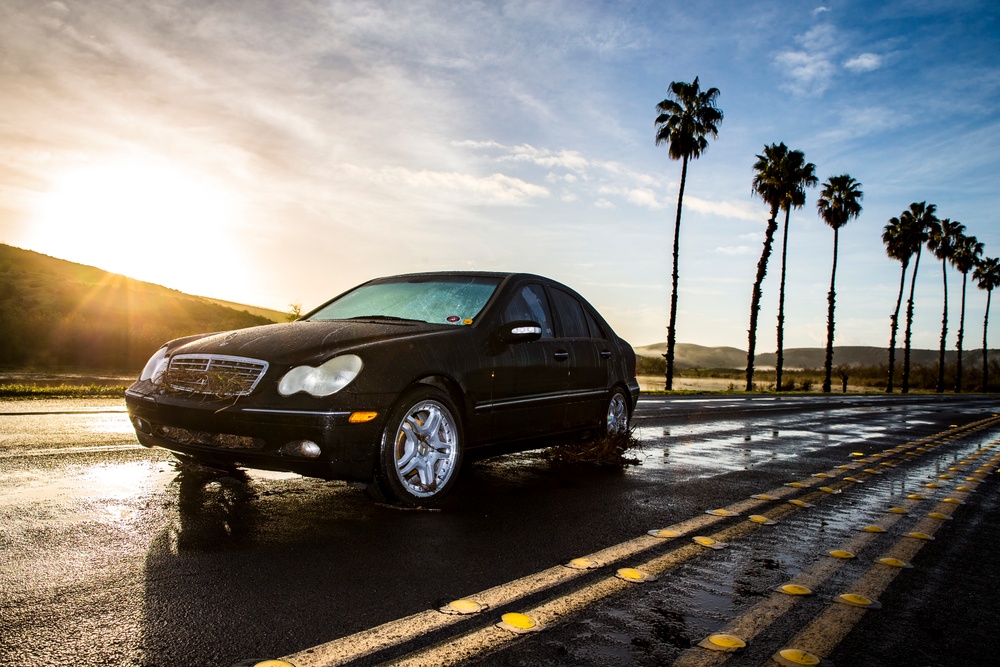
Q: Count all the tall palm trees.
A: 9